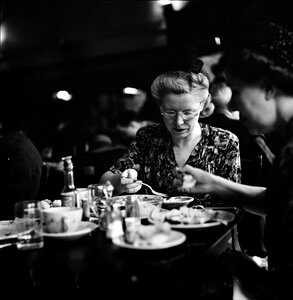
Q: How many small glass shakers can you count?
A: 2